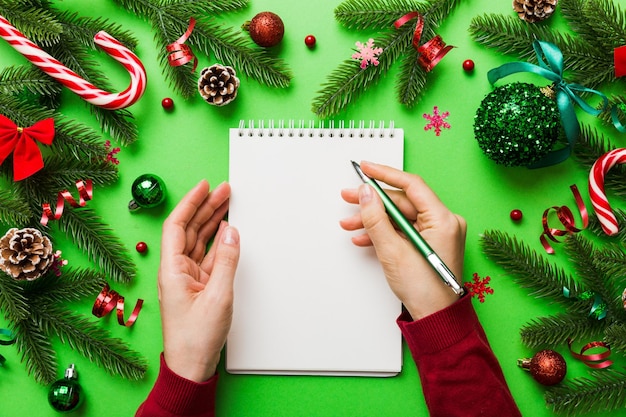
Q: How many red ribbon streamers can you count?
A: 6